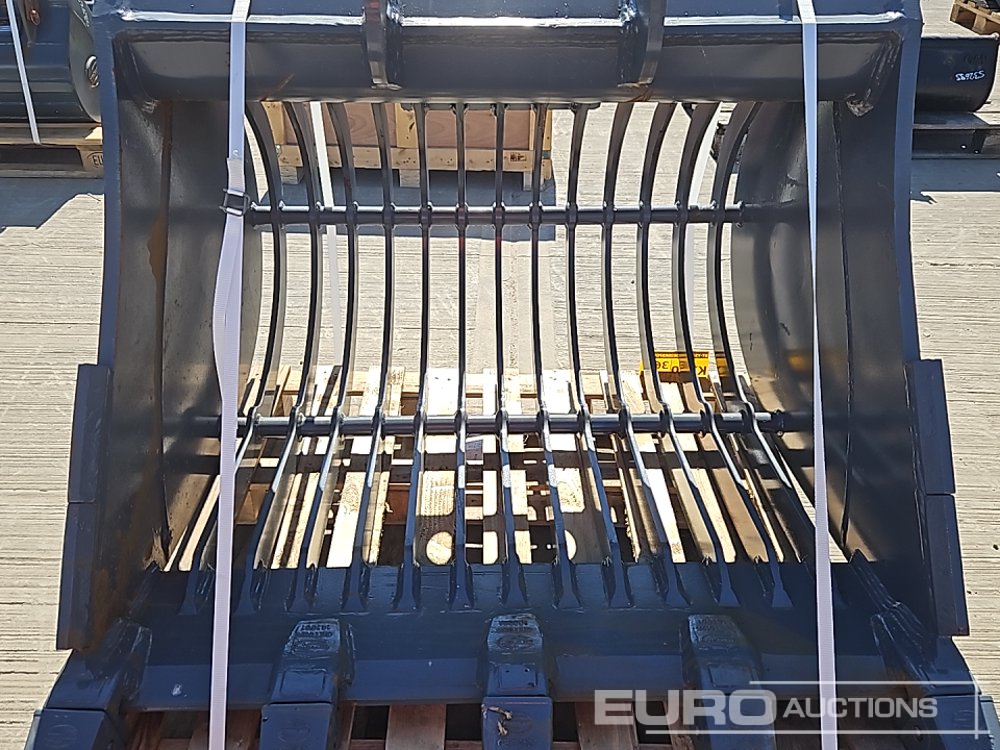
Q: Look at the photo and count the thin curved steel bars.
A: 13